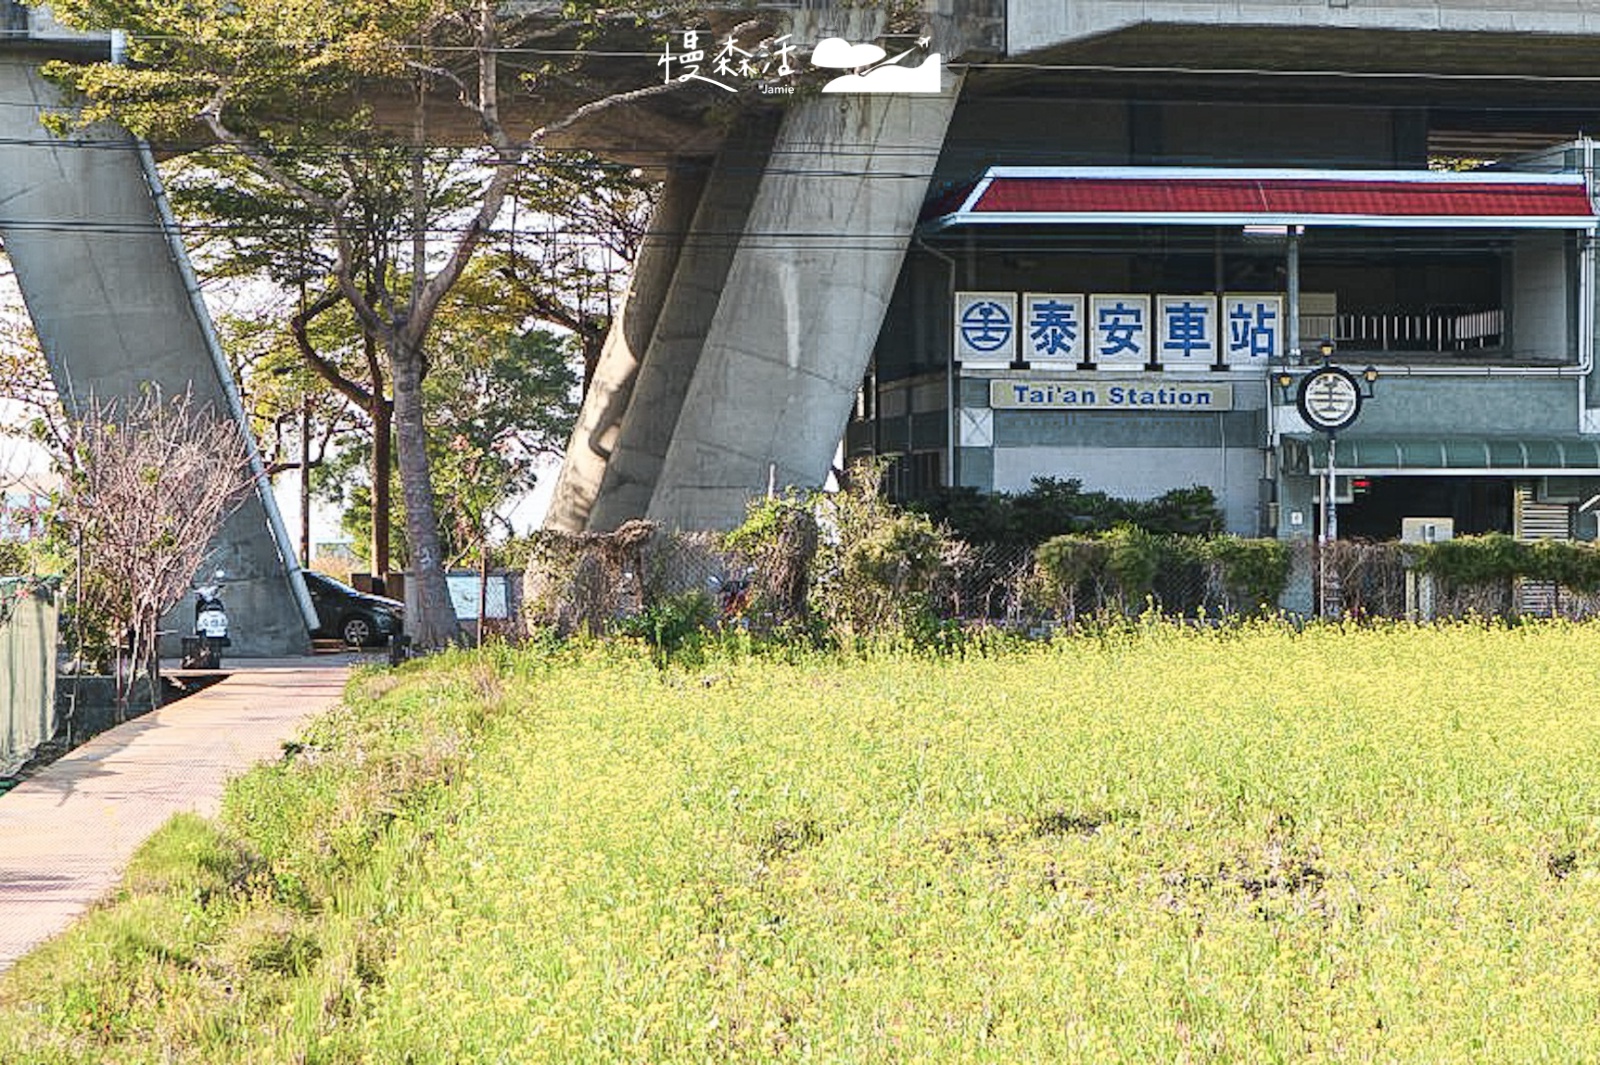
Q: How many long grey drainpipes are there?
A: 1